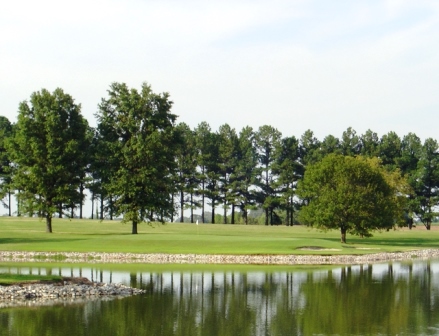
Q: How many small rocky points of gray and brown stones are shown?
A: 1